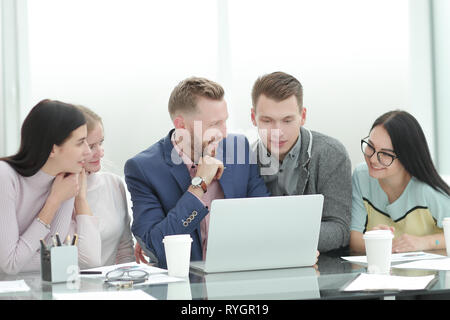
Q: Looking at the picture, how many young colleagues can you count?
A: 5